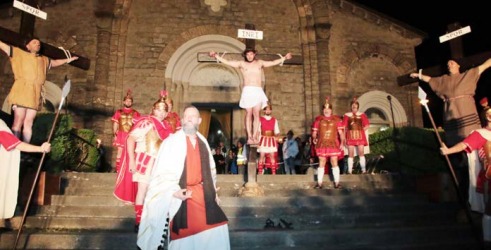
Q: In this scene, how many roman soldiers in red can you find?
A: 8